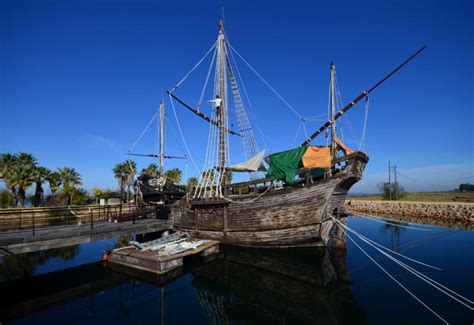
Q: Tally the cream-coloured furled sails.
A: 1